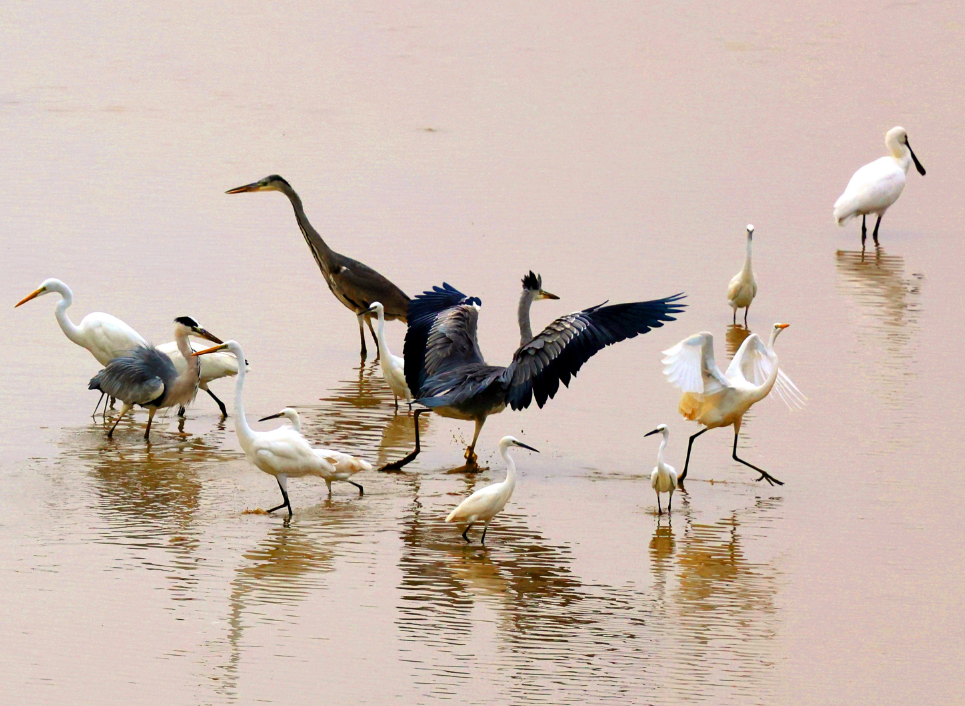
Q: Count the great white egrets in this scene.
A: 3